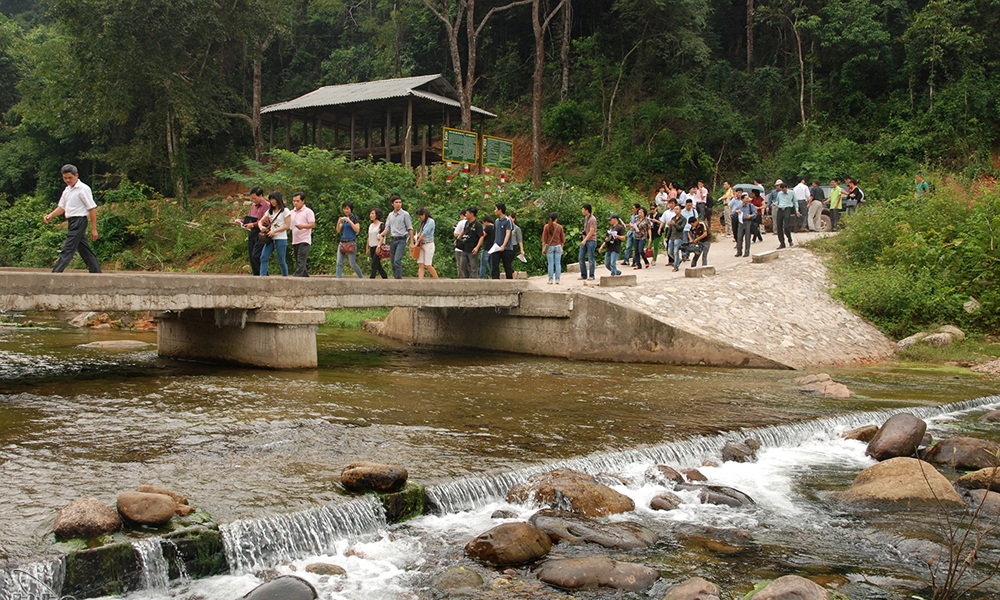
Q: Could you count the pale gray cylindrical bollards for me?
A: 0